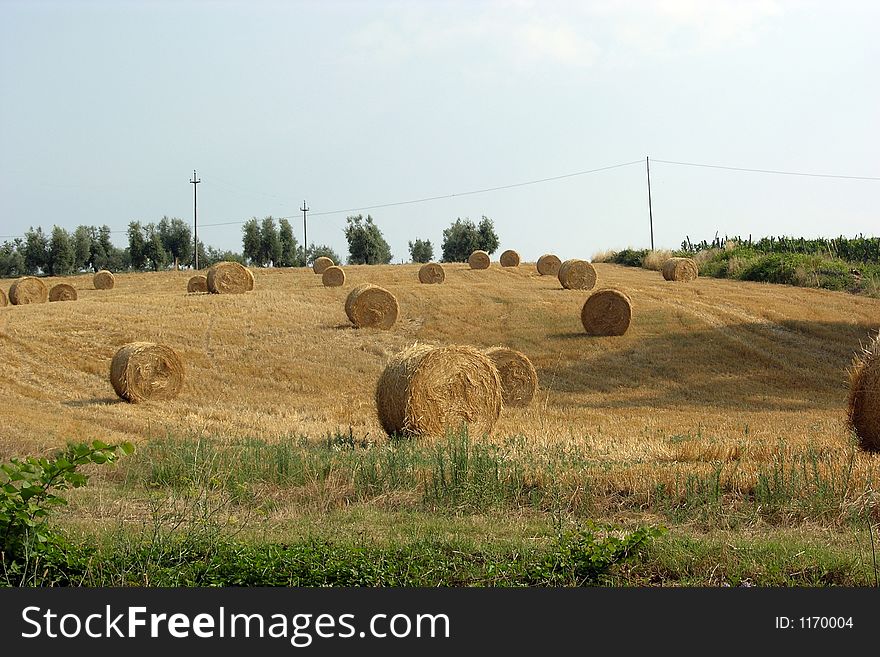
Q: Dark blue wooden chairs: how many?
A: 0